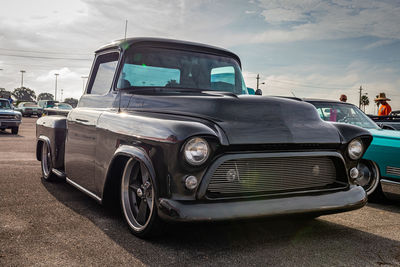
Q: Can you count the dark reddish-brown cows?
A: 0